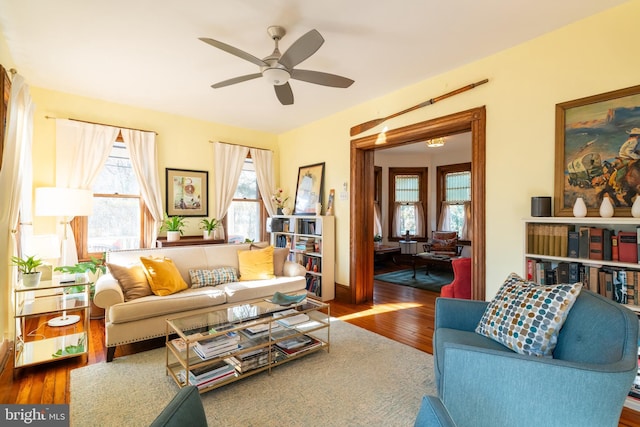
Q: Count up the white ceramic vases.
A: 3